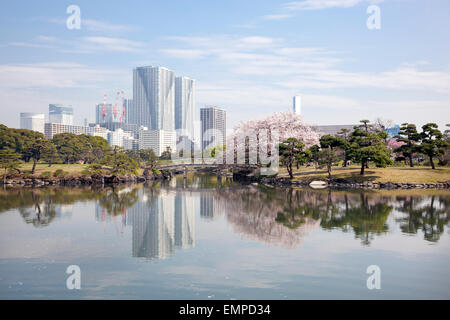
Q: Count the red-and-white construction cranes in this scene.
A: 3